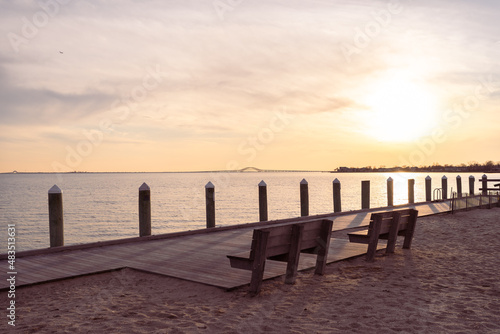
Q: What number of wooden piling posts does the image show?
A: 14